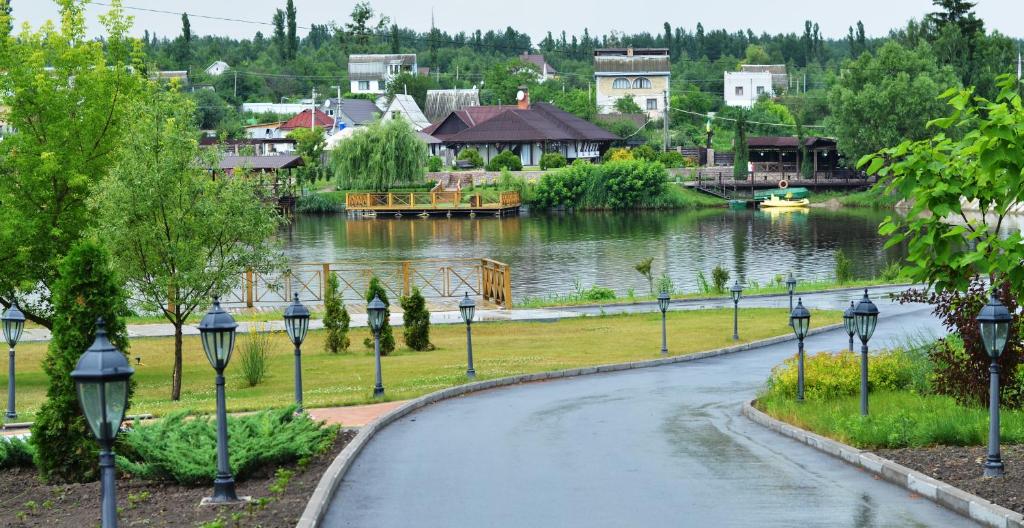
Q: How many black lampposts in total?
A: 13